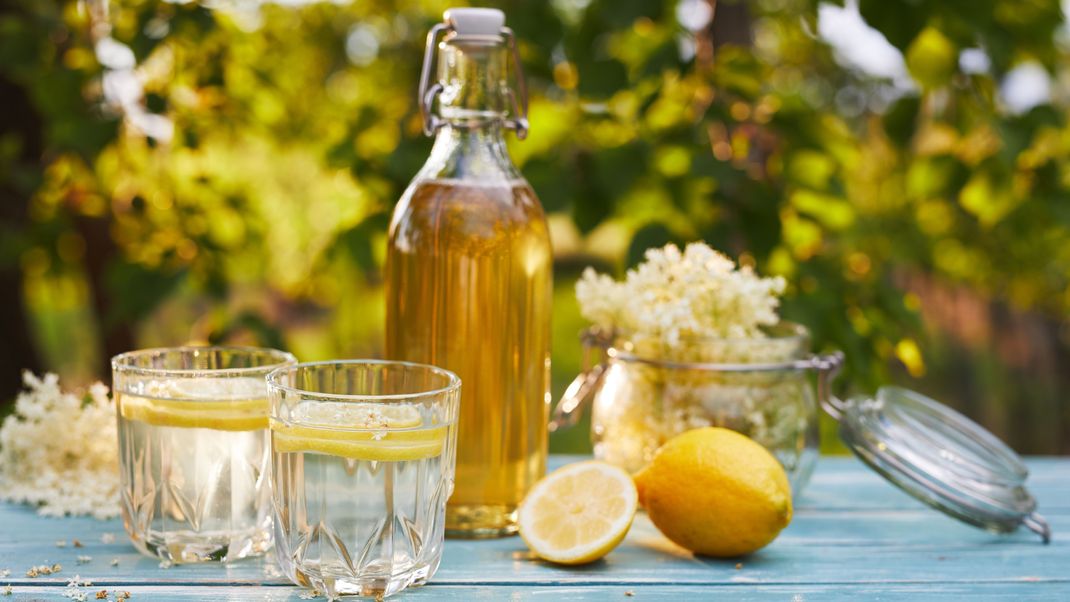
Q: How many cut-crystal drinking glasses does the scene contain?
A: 2